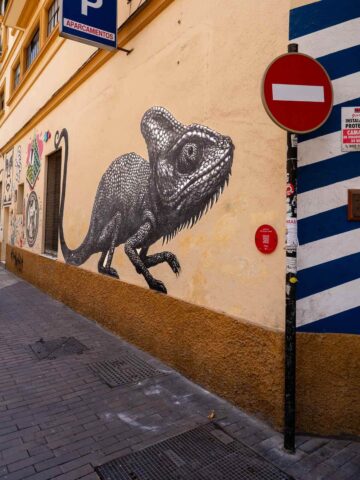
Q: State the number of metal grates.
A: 2